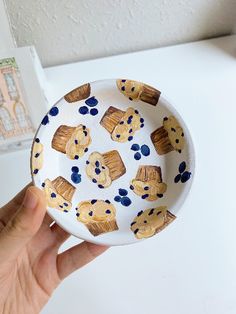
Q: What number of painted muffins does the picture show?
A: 11